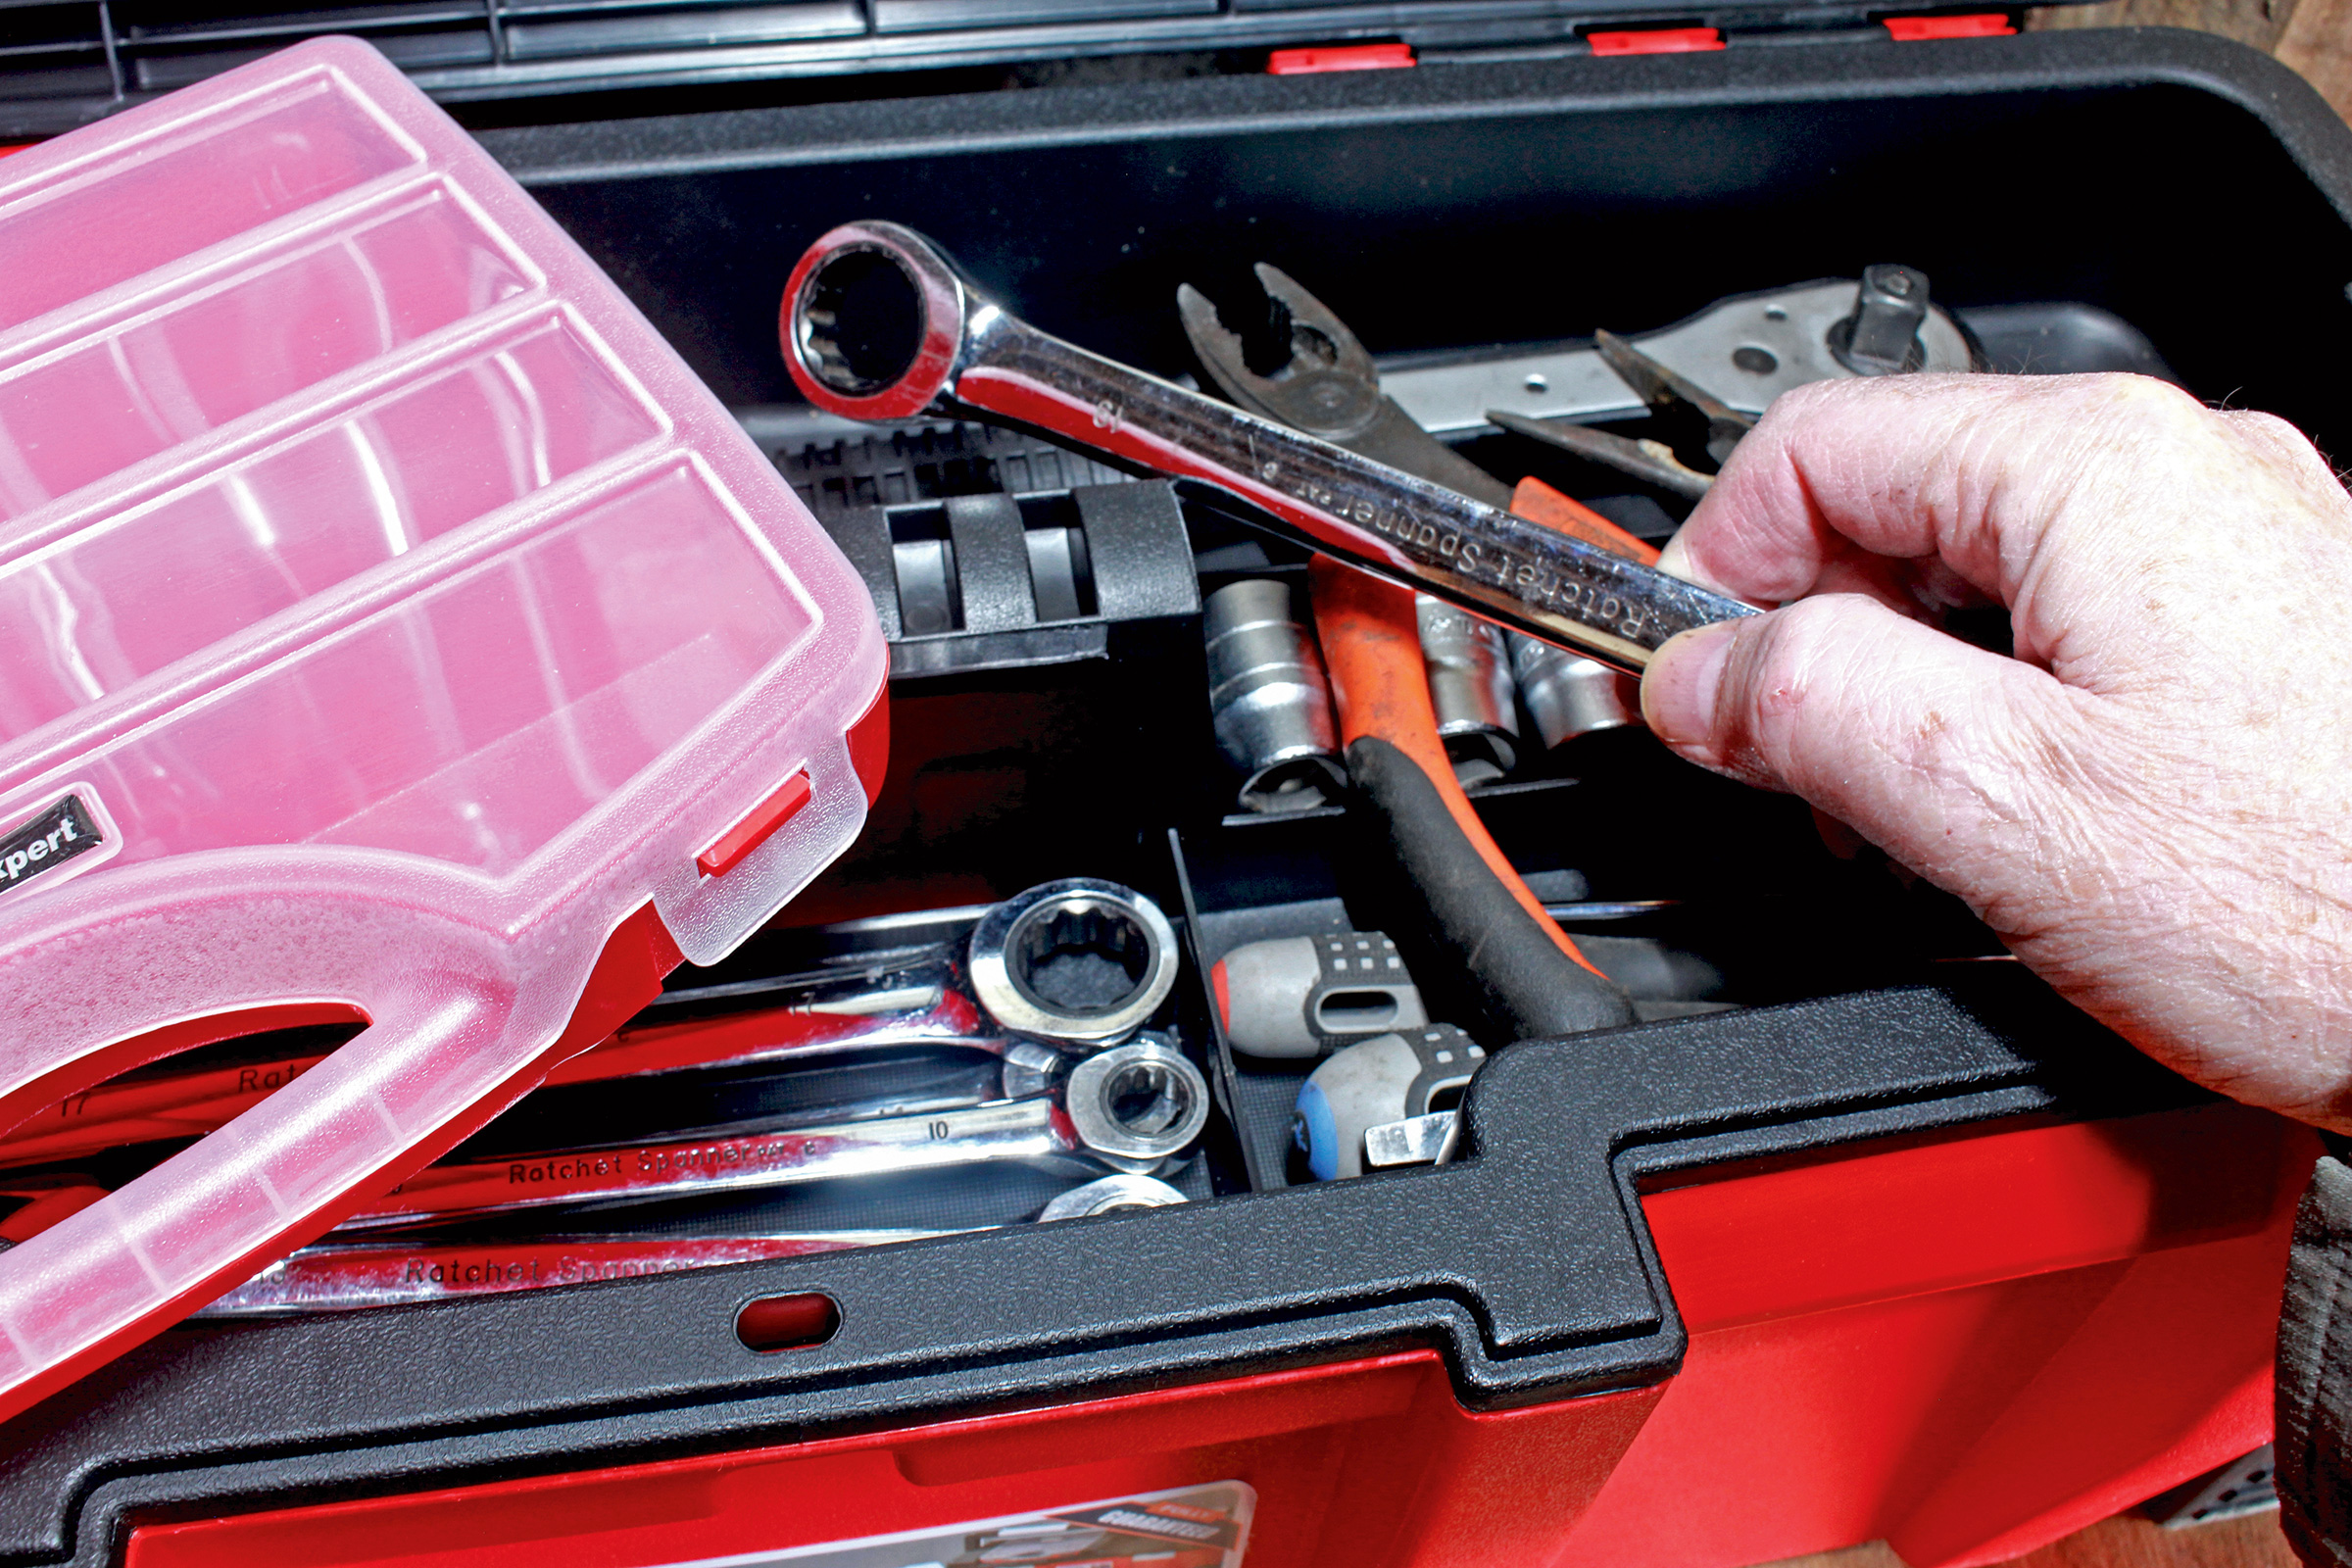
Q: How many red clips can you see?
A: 4